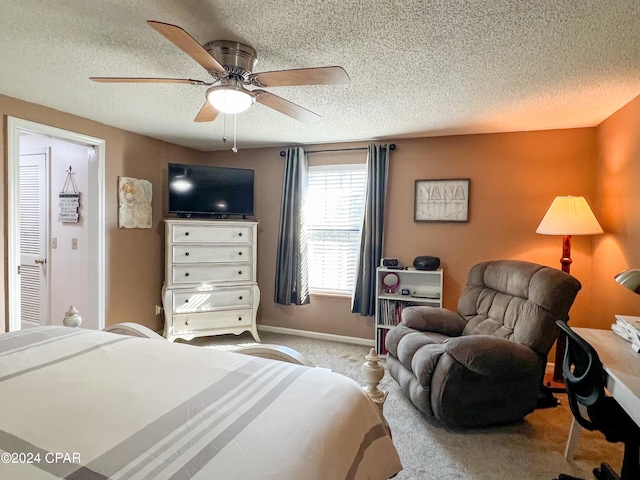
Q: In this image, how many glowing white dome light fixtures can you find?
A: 1